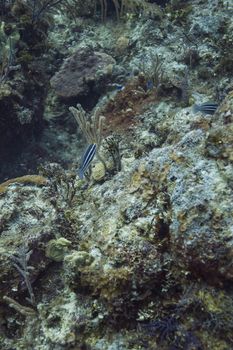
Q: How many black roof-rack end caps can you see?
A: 0